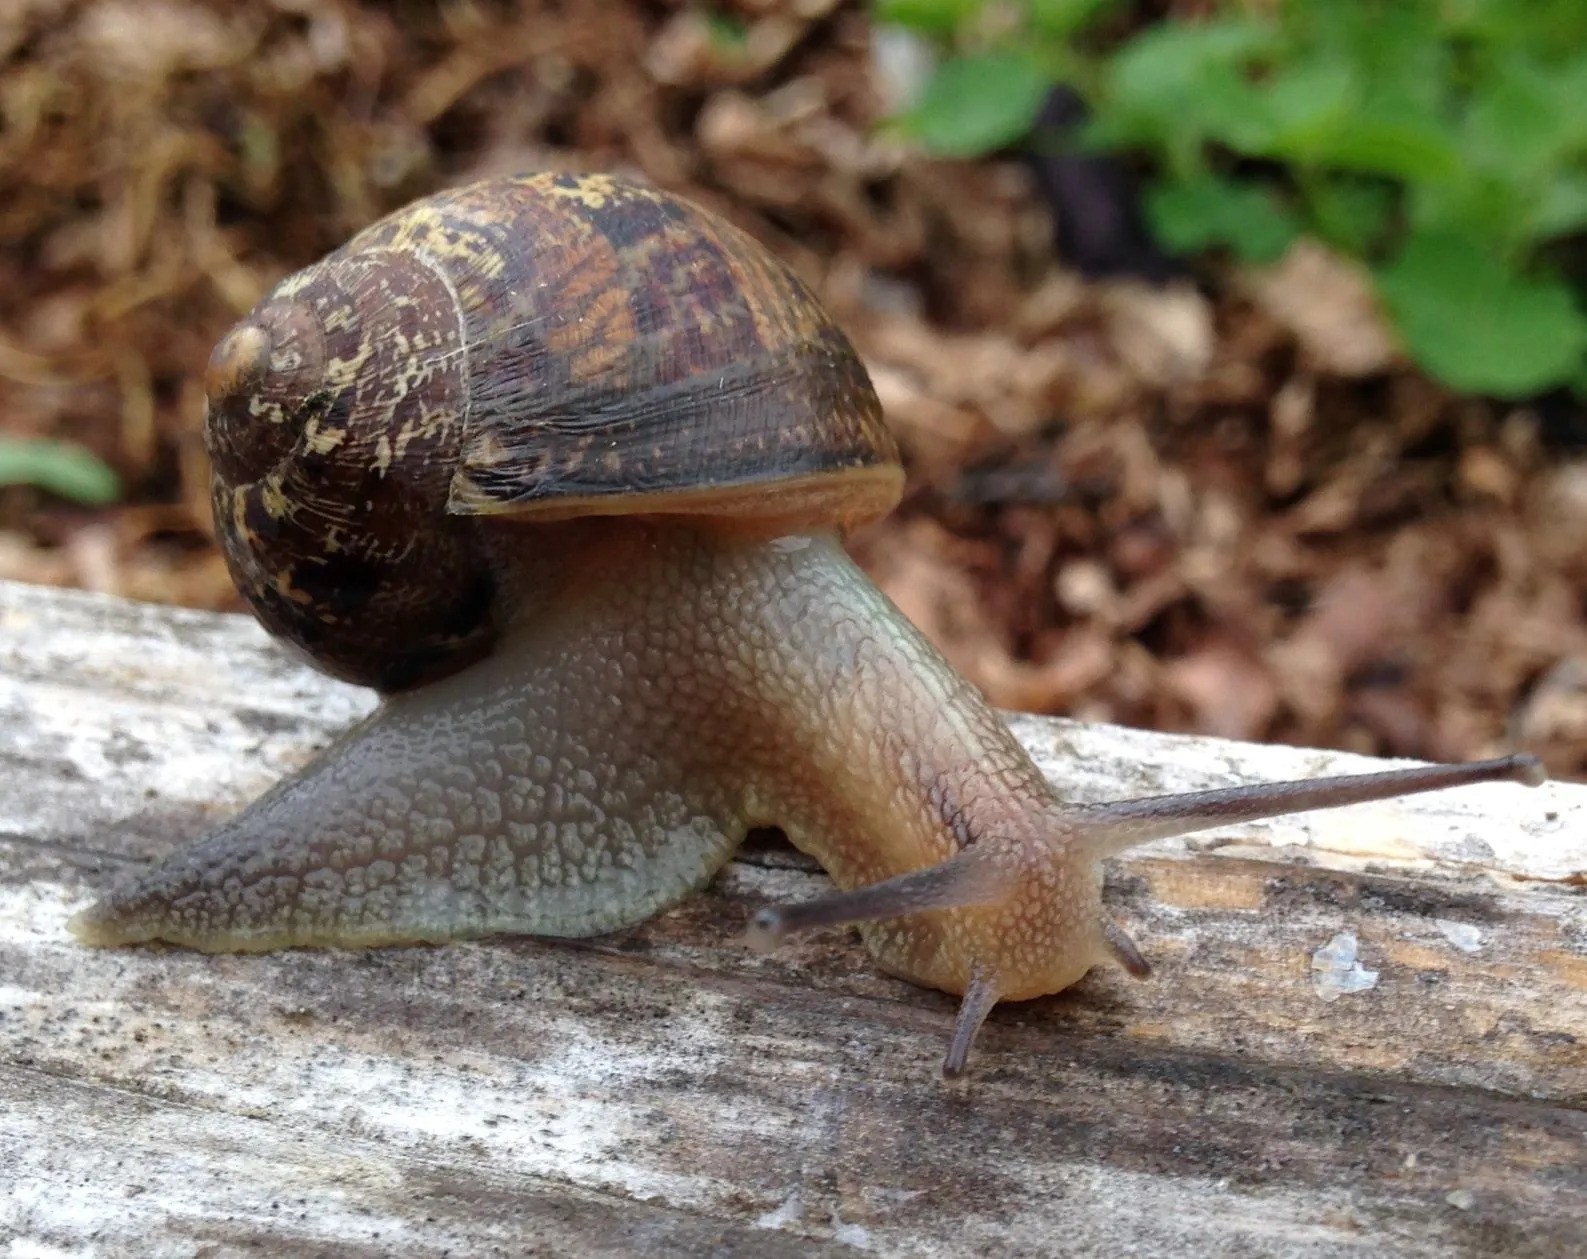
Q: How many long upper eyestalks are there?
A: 2